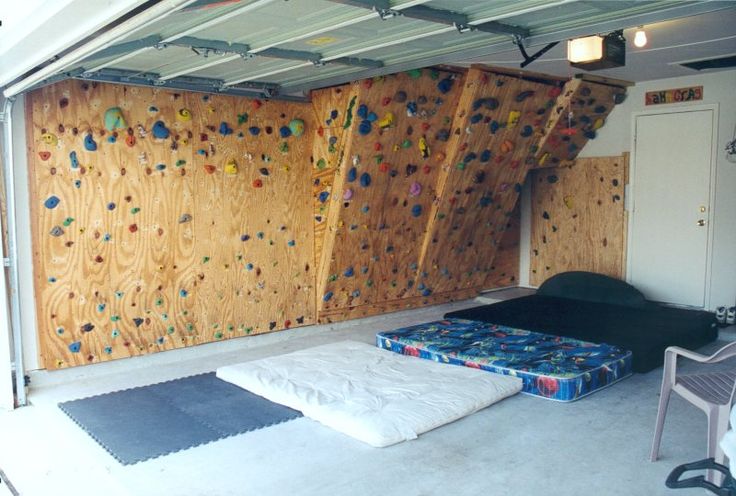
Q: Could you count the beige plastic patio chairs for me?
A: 1